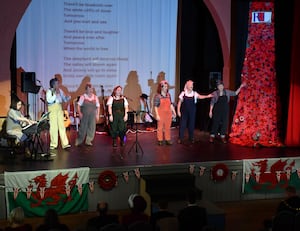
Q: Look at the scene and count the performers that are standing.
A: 6